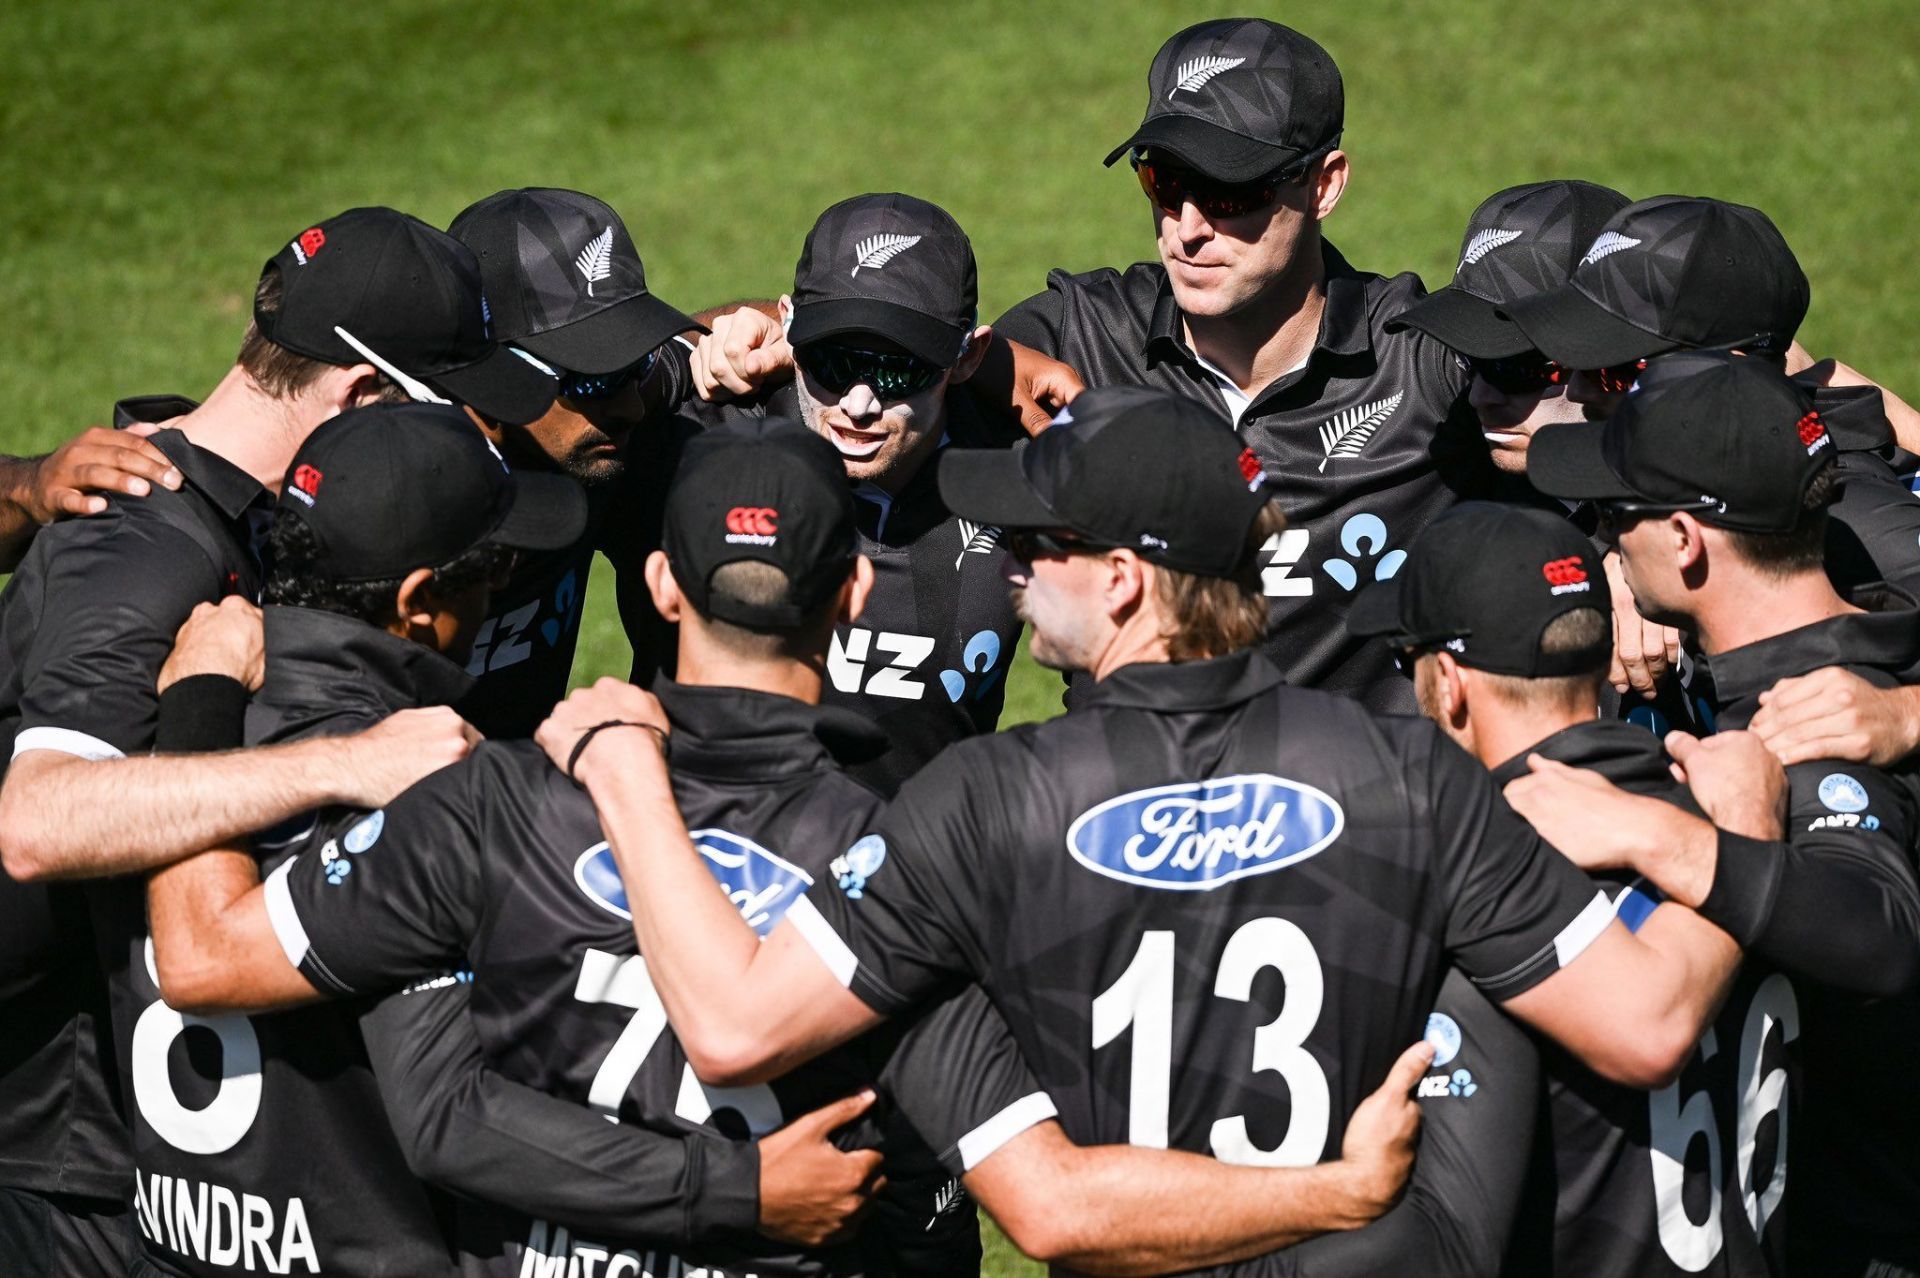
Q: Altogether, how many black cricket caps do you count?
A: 11